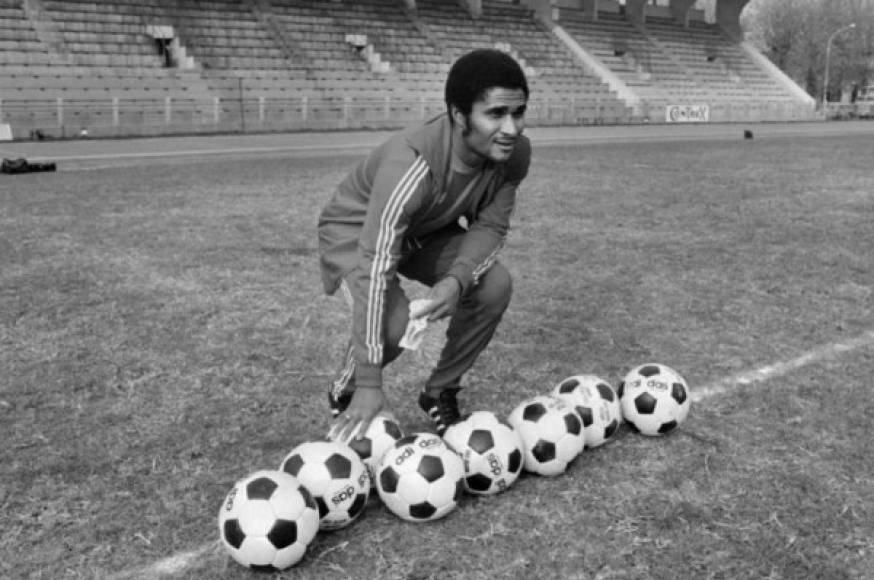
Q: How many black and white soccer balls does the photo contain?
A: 8